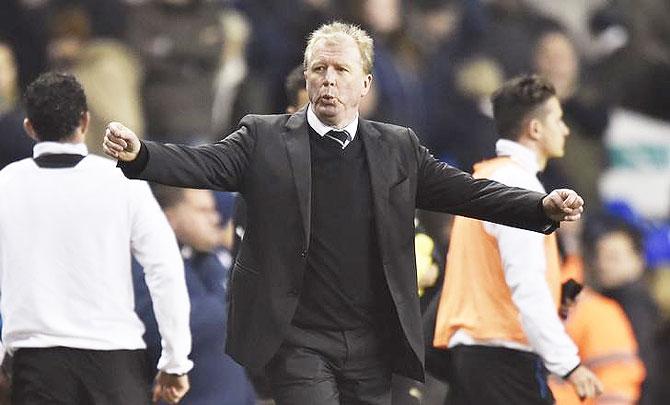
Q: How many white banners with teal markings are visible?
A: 1